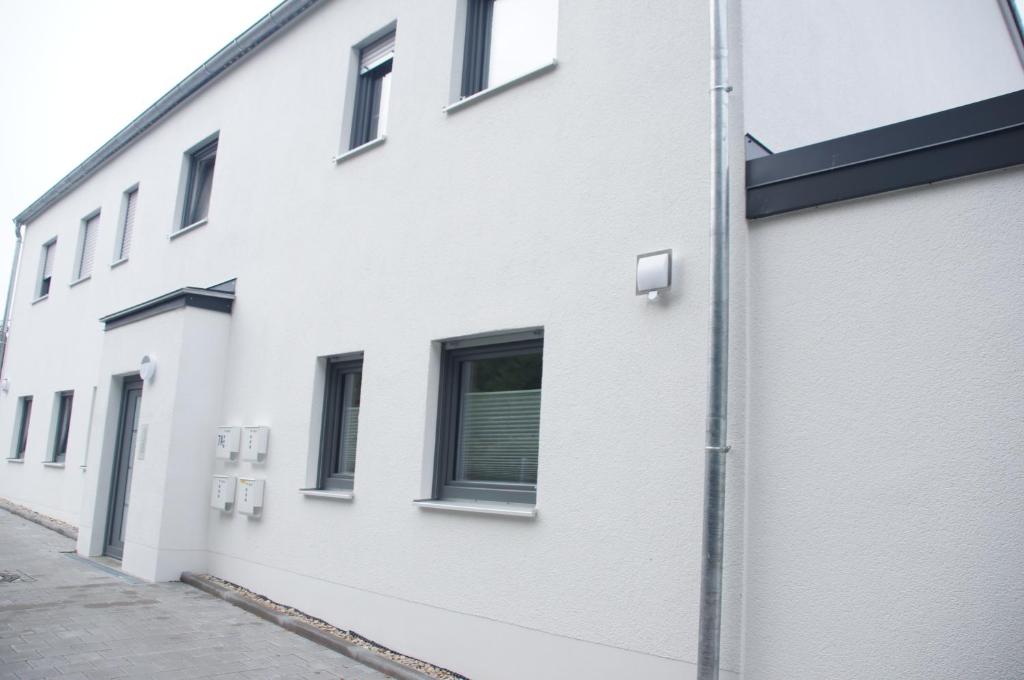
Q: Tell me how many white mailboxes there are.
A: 4